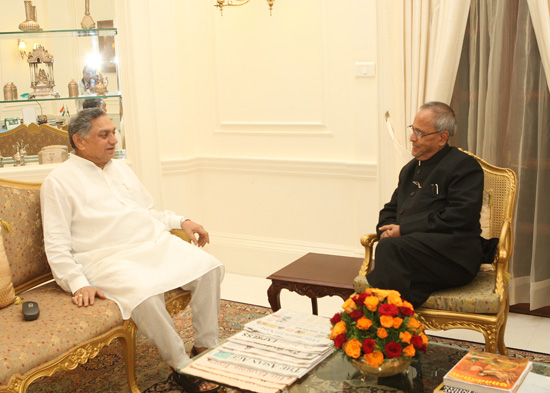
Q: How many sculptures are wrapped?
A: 0